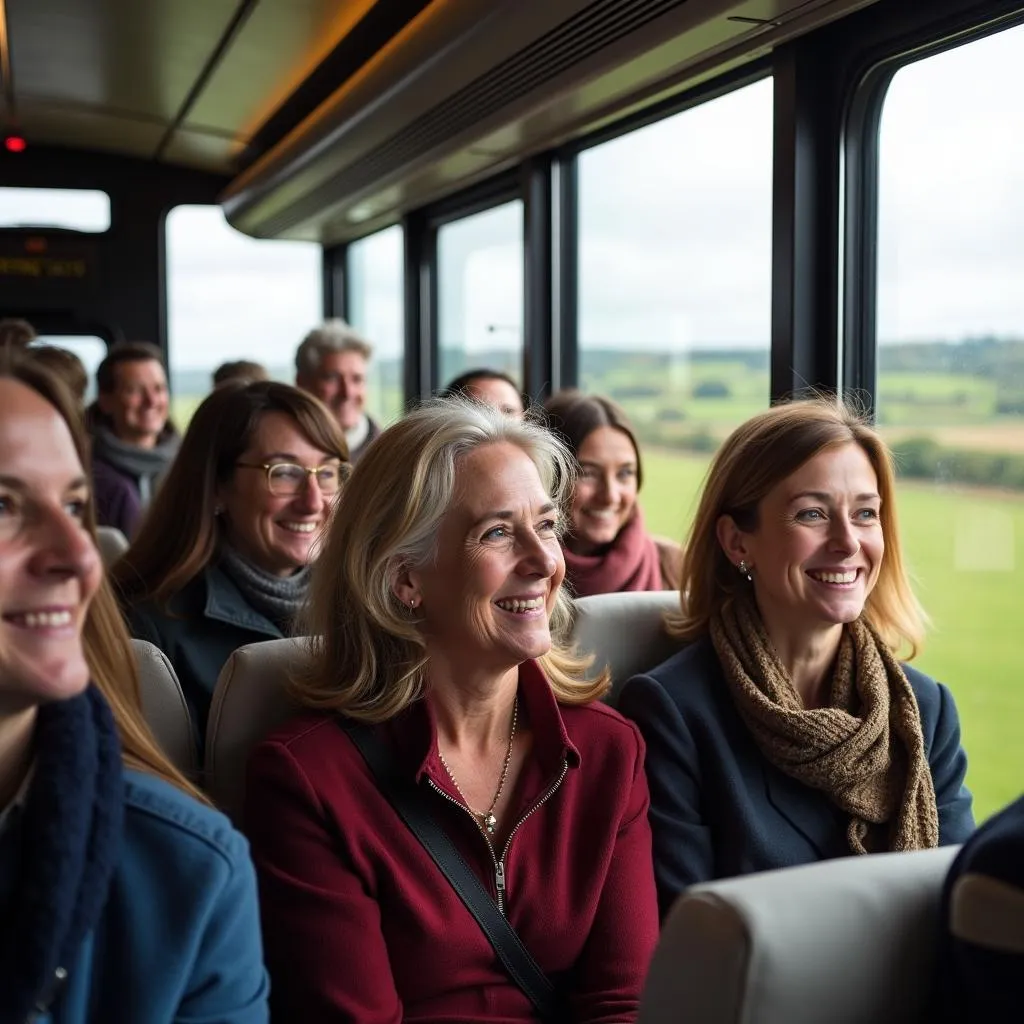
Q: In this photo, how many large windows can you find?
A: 5